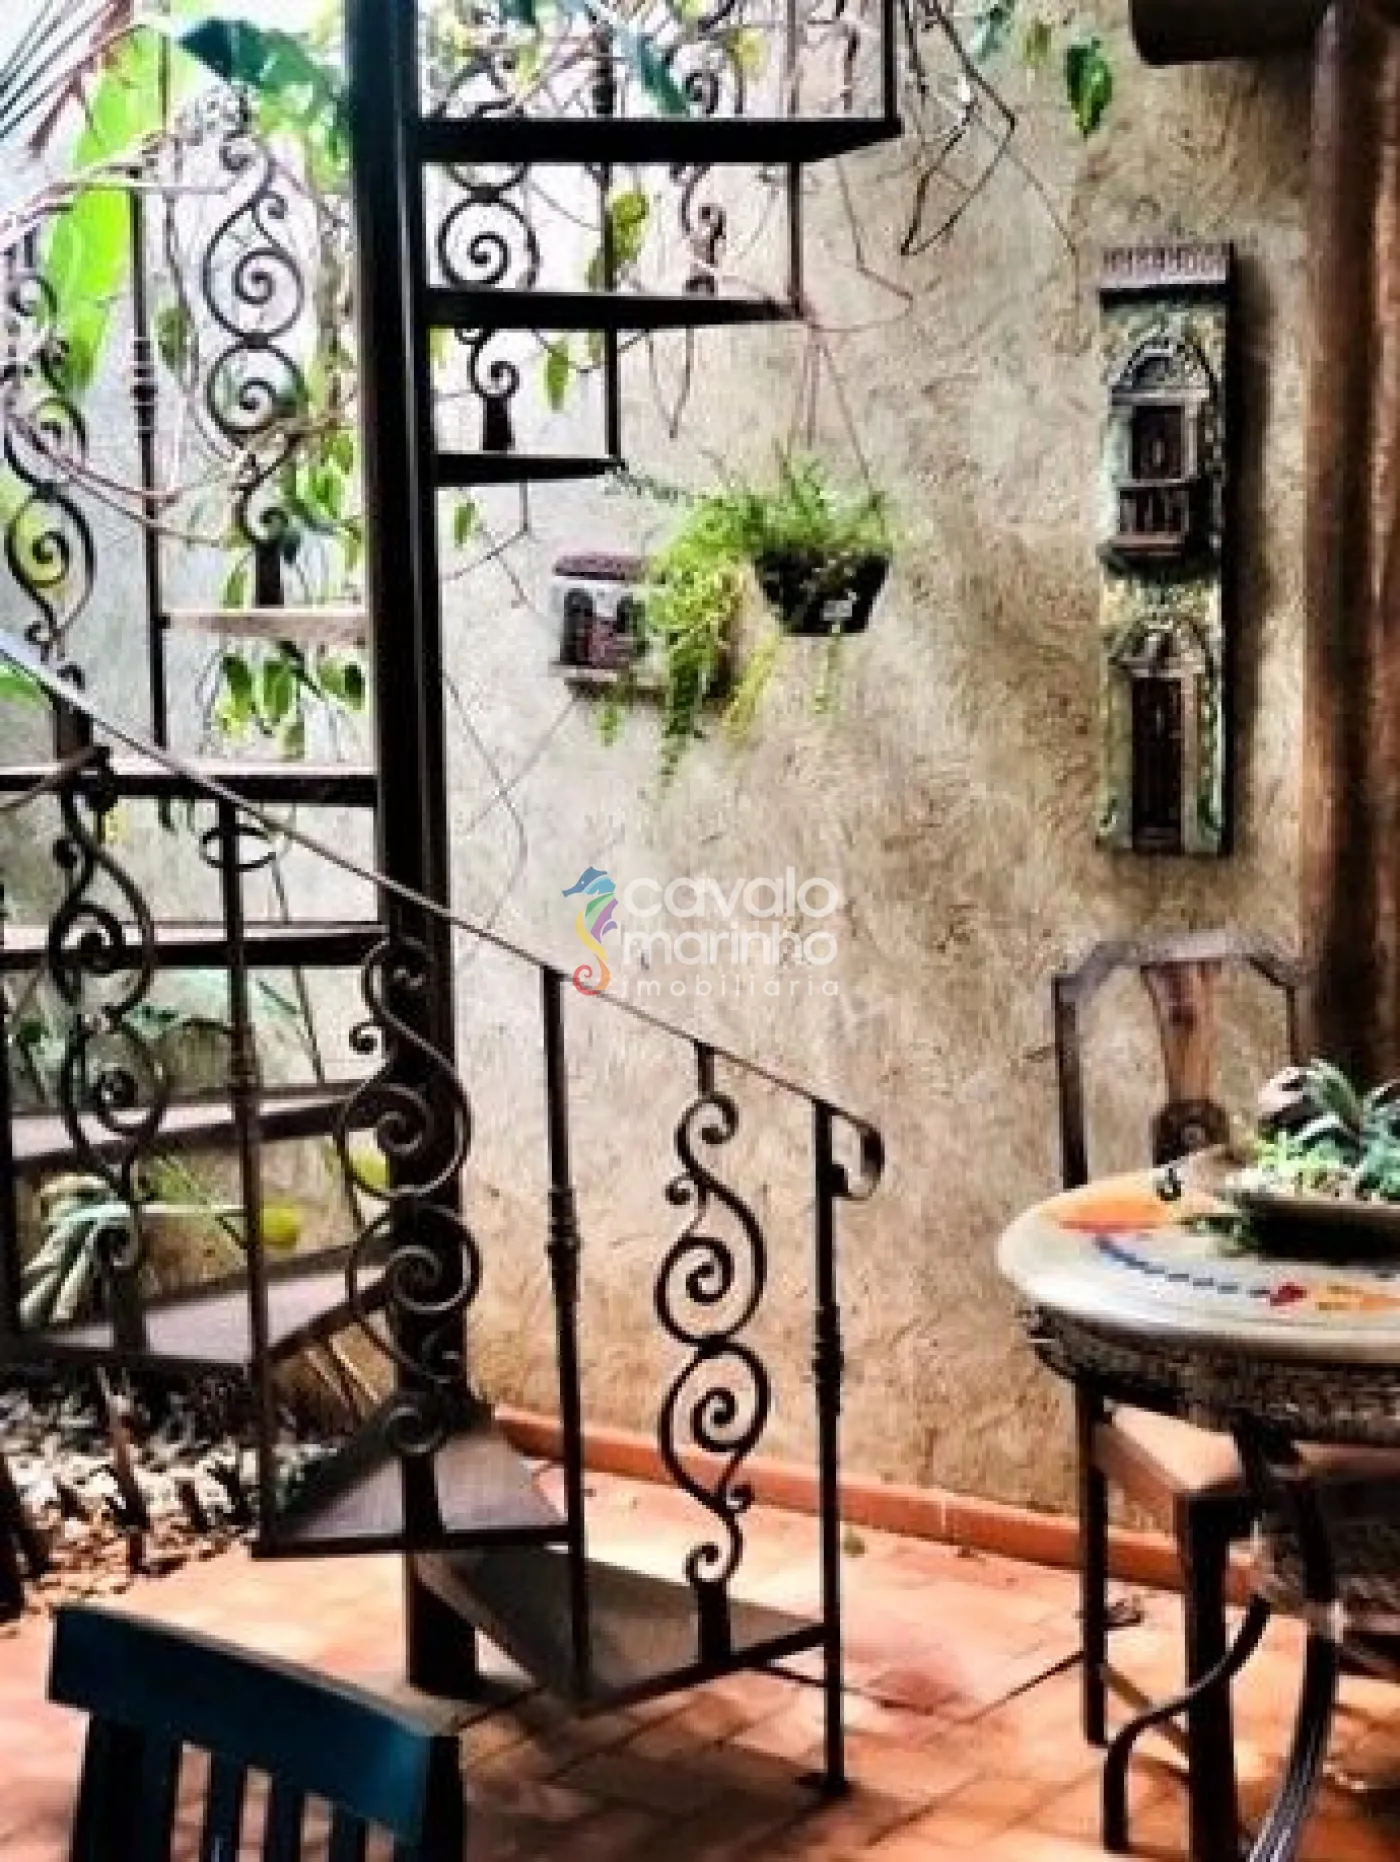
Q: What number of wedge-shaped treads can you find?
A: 10